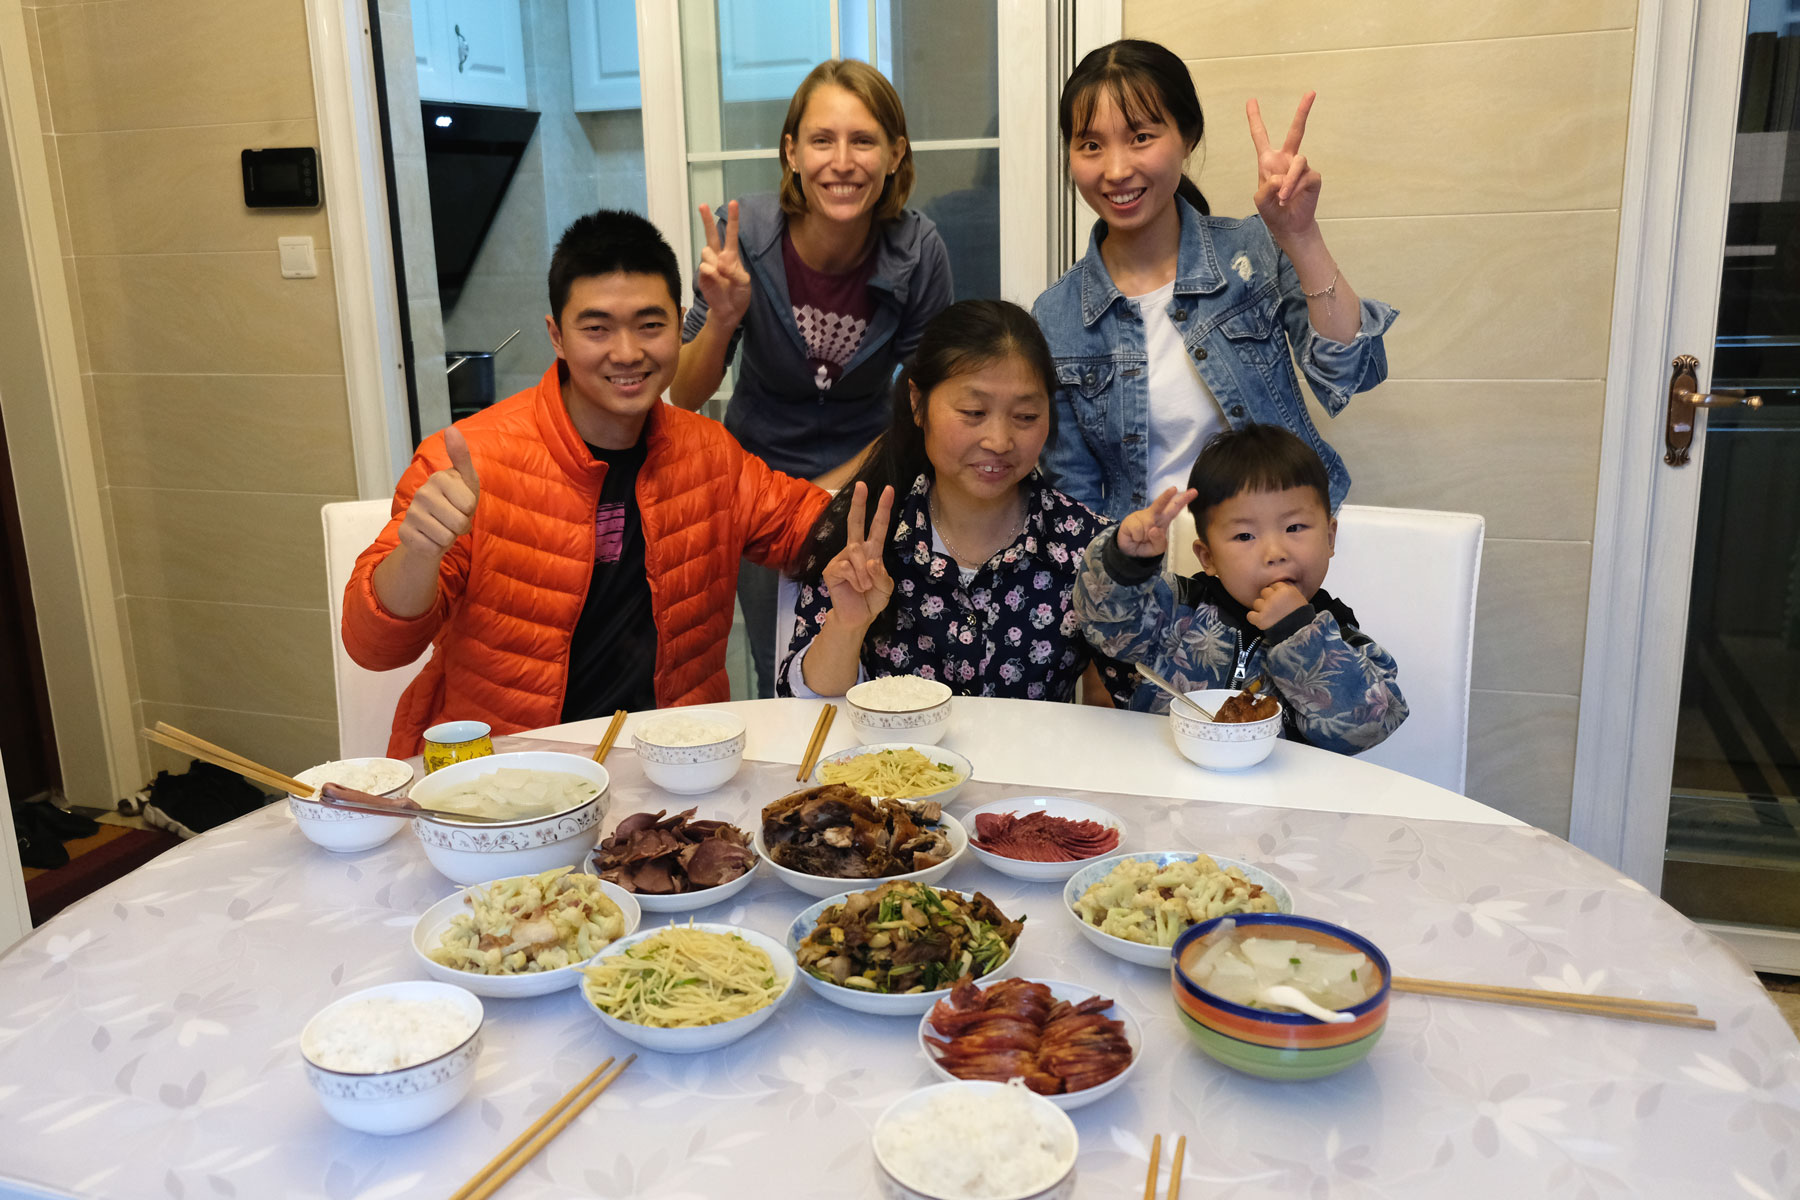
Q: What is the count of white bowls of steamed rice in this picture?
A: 5